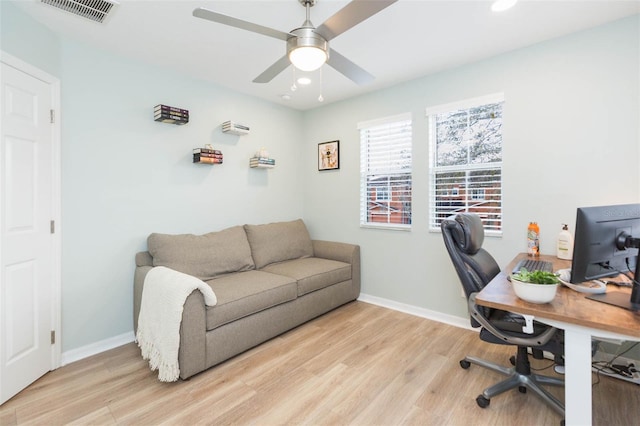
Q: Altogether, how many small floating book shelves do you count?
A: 4